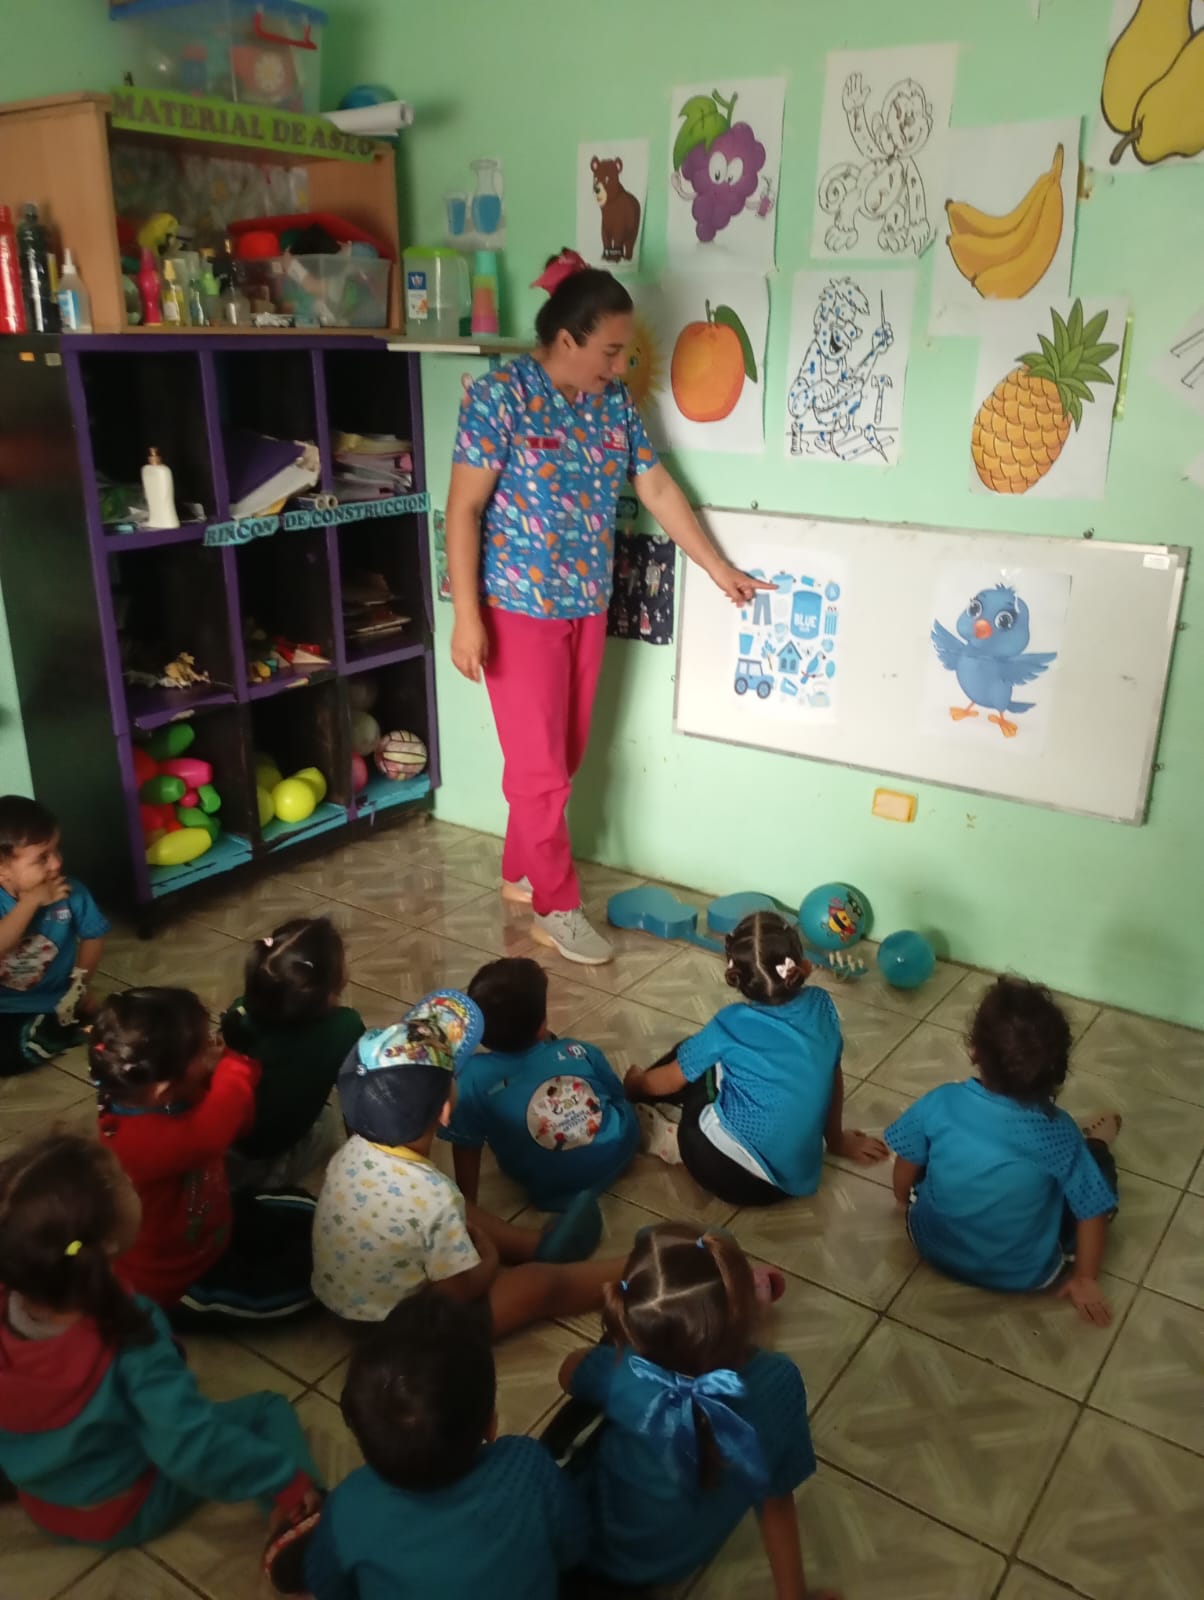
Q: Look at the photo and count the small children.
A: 10